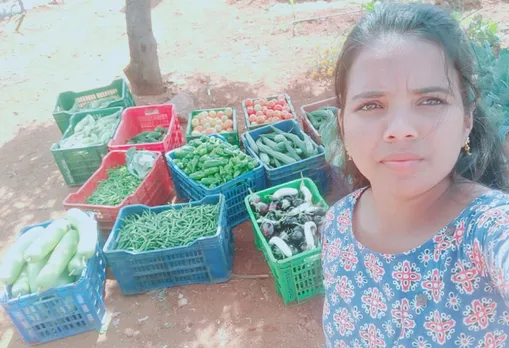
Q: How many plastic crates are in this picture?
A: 12